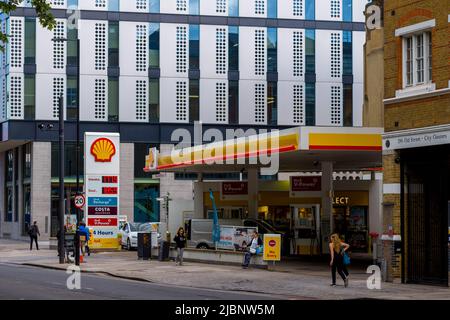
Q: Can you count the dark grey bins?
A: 2